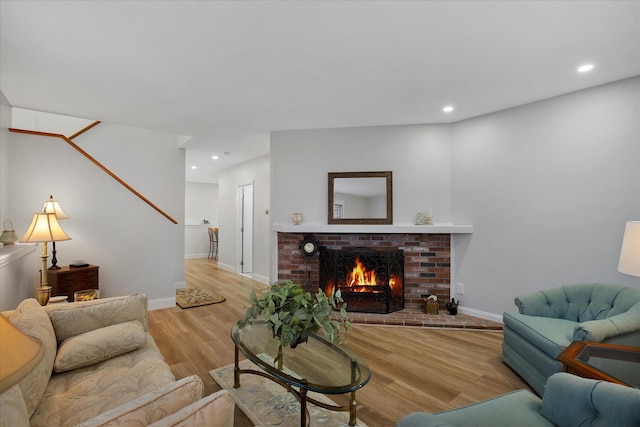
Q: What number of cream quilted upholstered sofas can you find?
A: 1